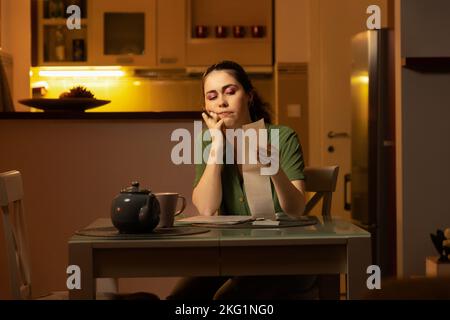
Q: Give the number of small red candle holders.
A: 4